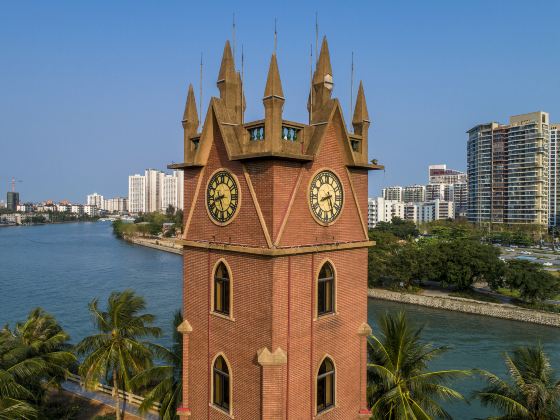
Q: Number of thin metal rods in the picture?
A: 7